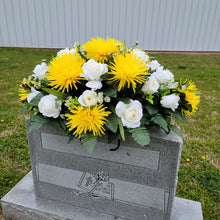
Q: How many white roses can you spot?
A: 12